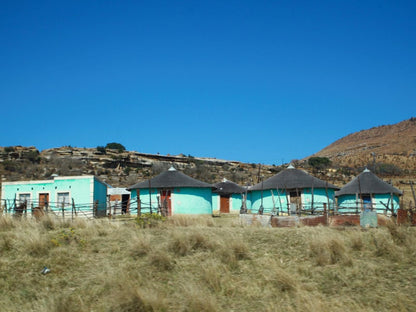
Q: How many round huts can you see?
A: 4